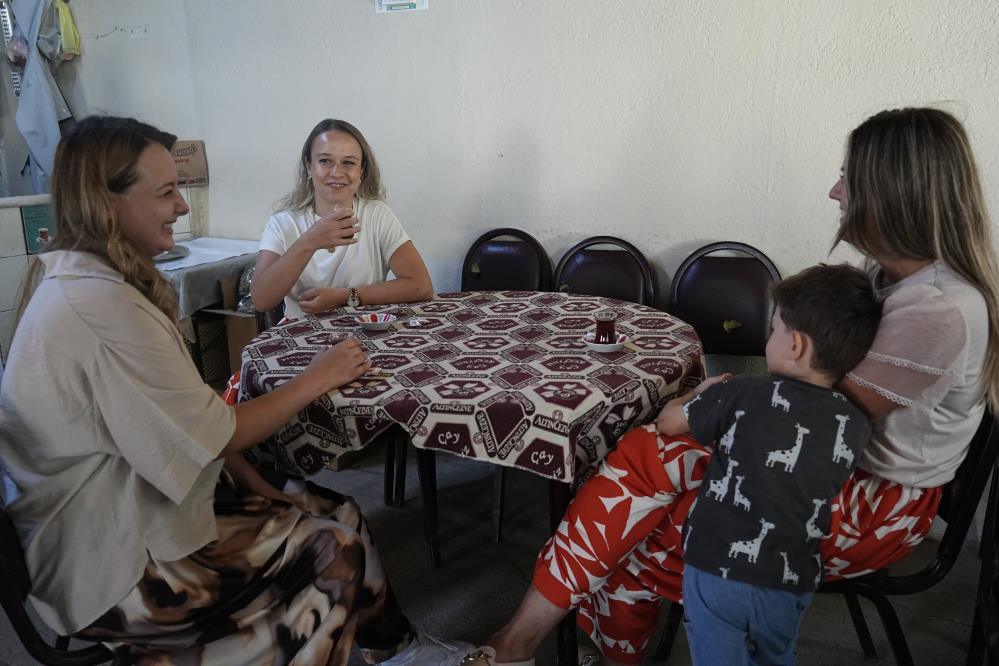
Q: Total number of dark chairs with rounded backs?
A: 3